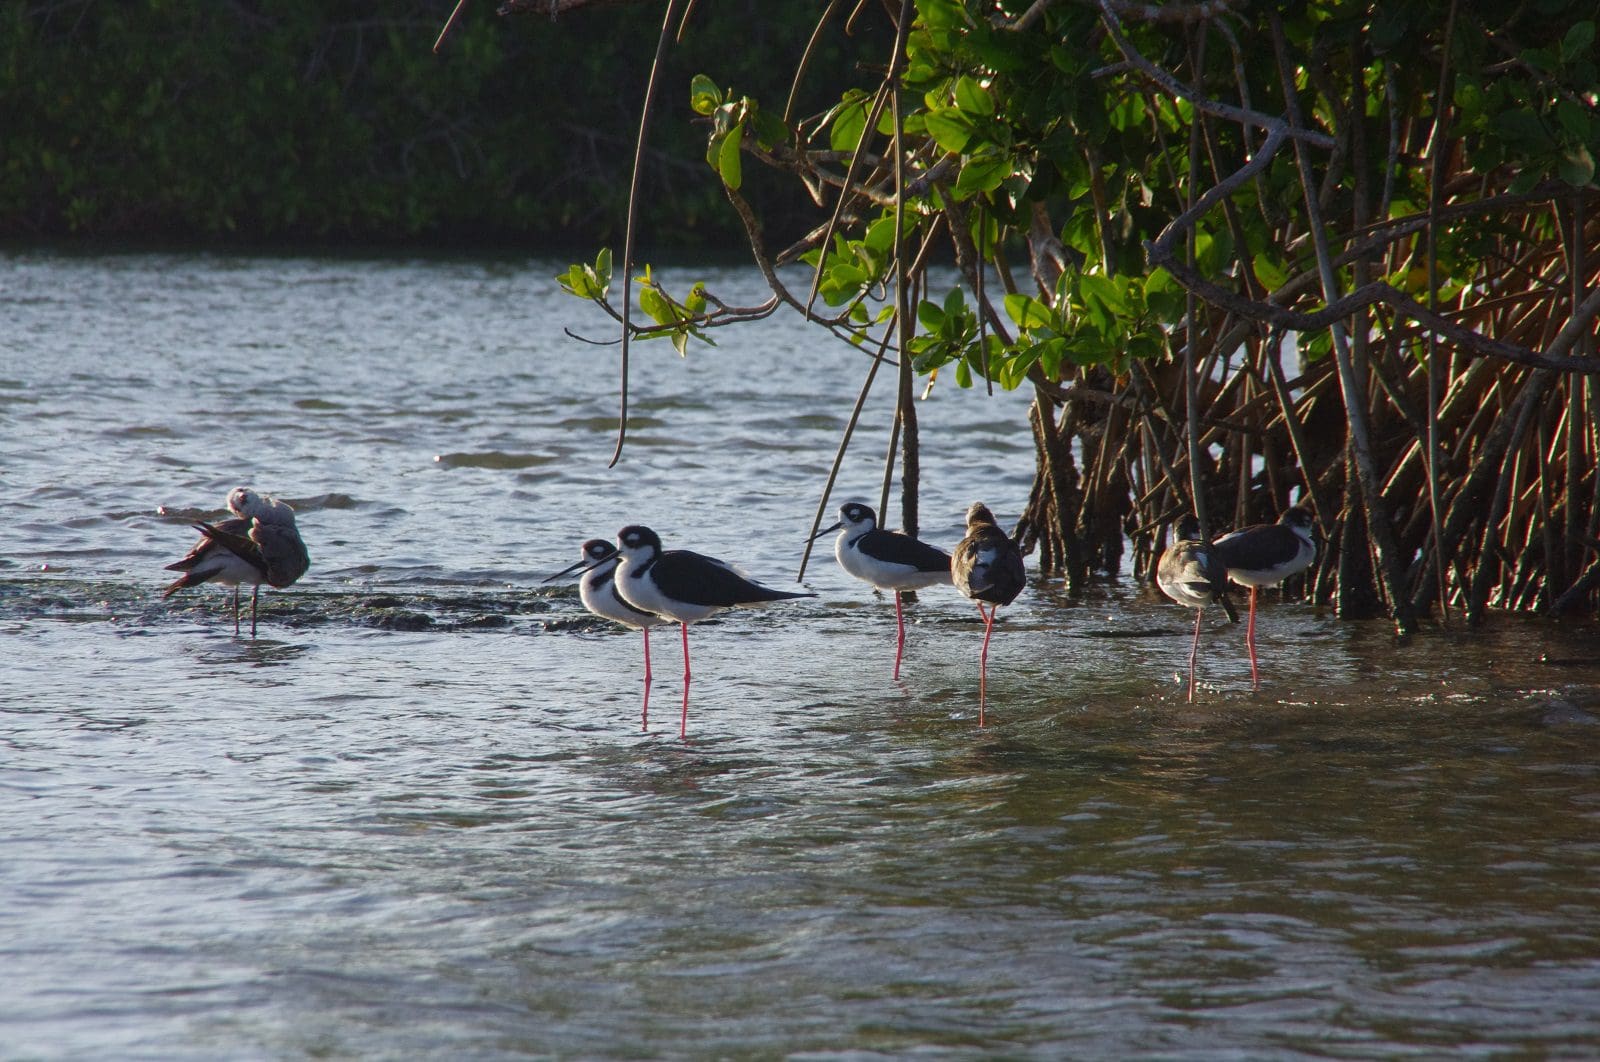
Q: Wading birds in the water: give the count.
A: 7